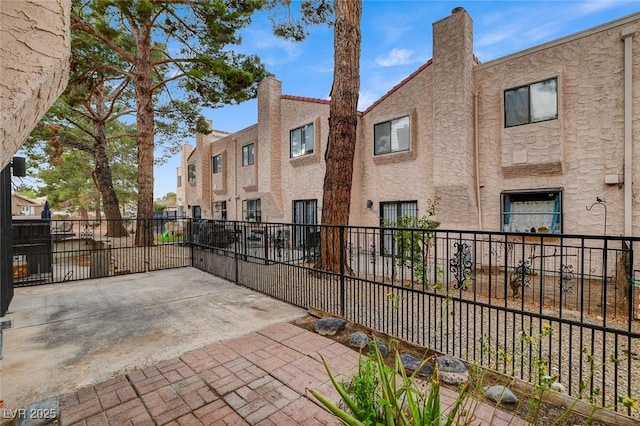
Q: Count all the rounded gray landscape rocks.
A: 6